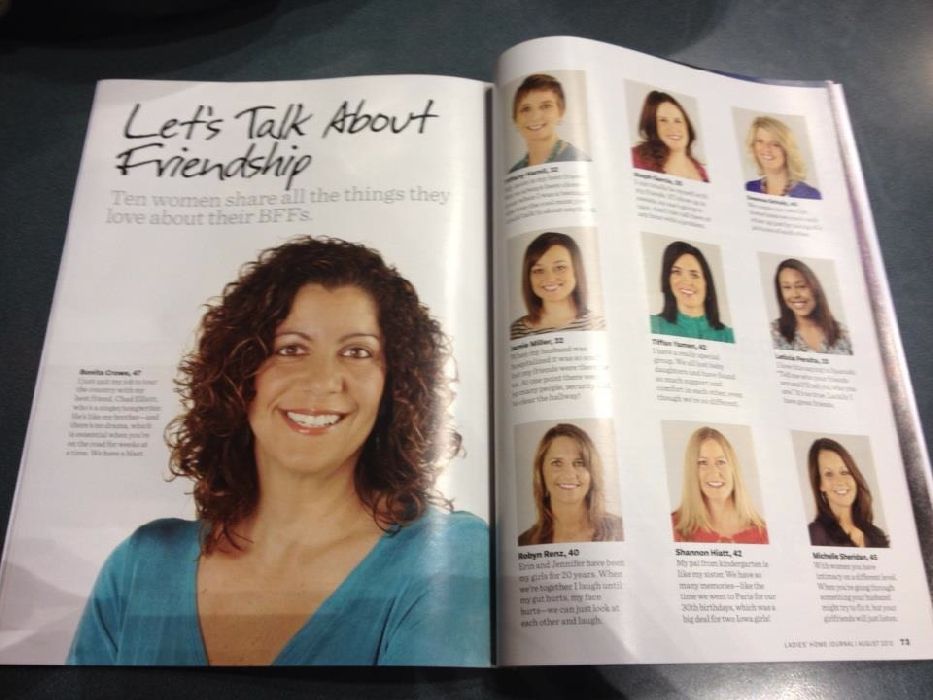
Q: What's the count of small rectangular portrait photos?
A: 9